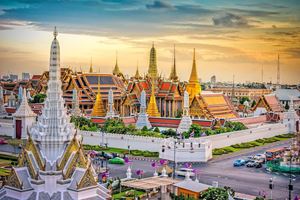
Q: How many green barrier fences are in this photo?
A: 1